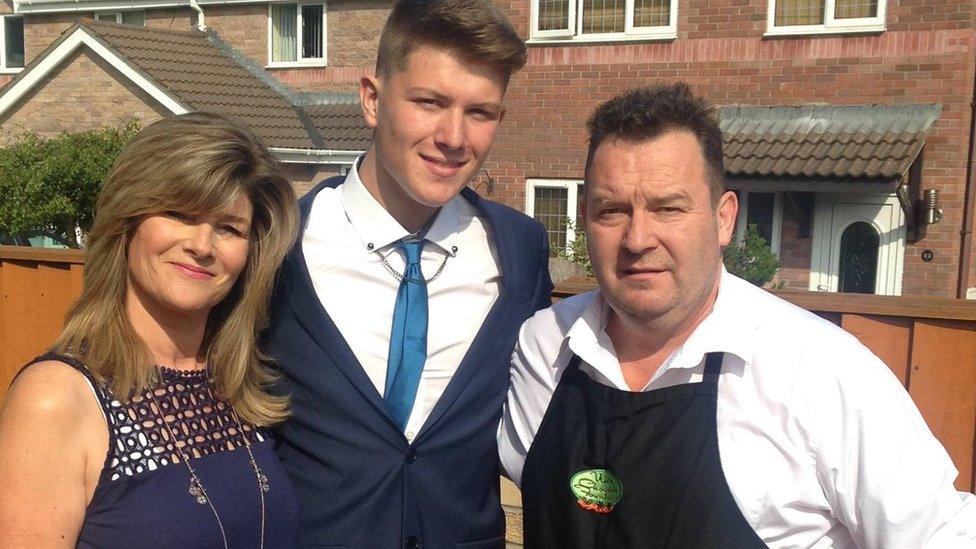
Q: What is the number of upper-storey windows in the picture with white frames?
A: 5